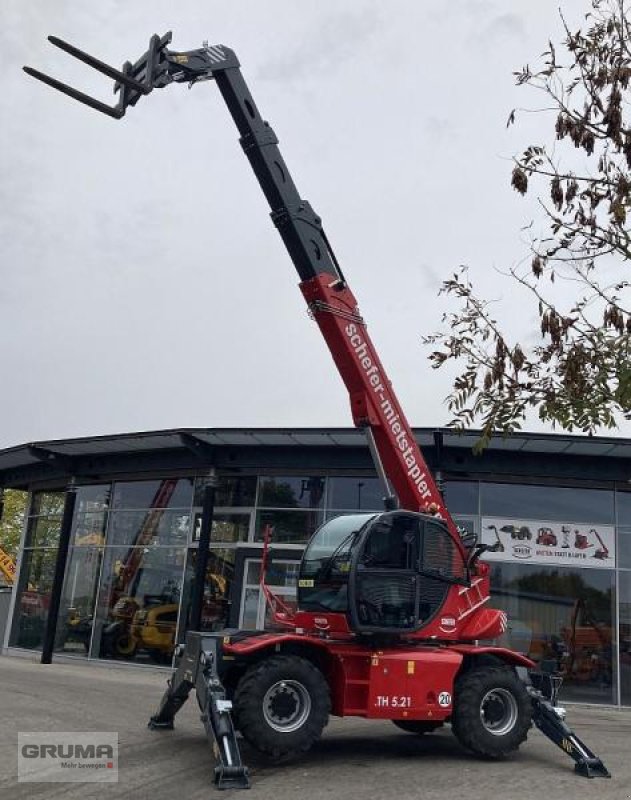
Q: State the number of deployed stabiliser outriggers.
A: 3